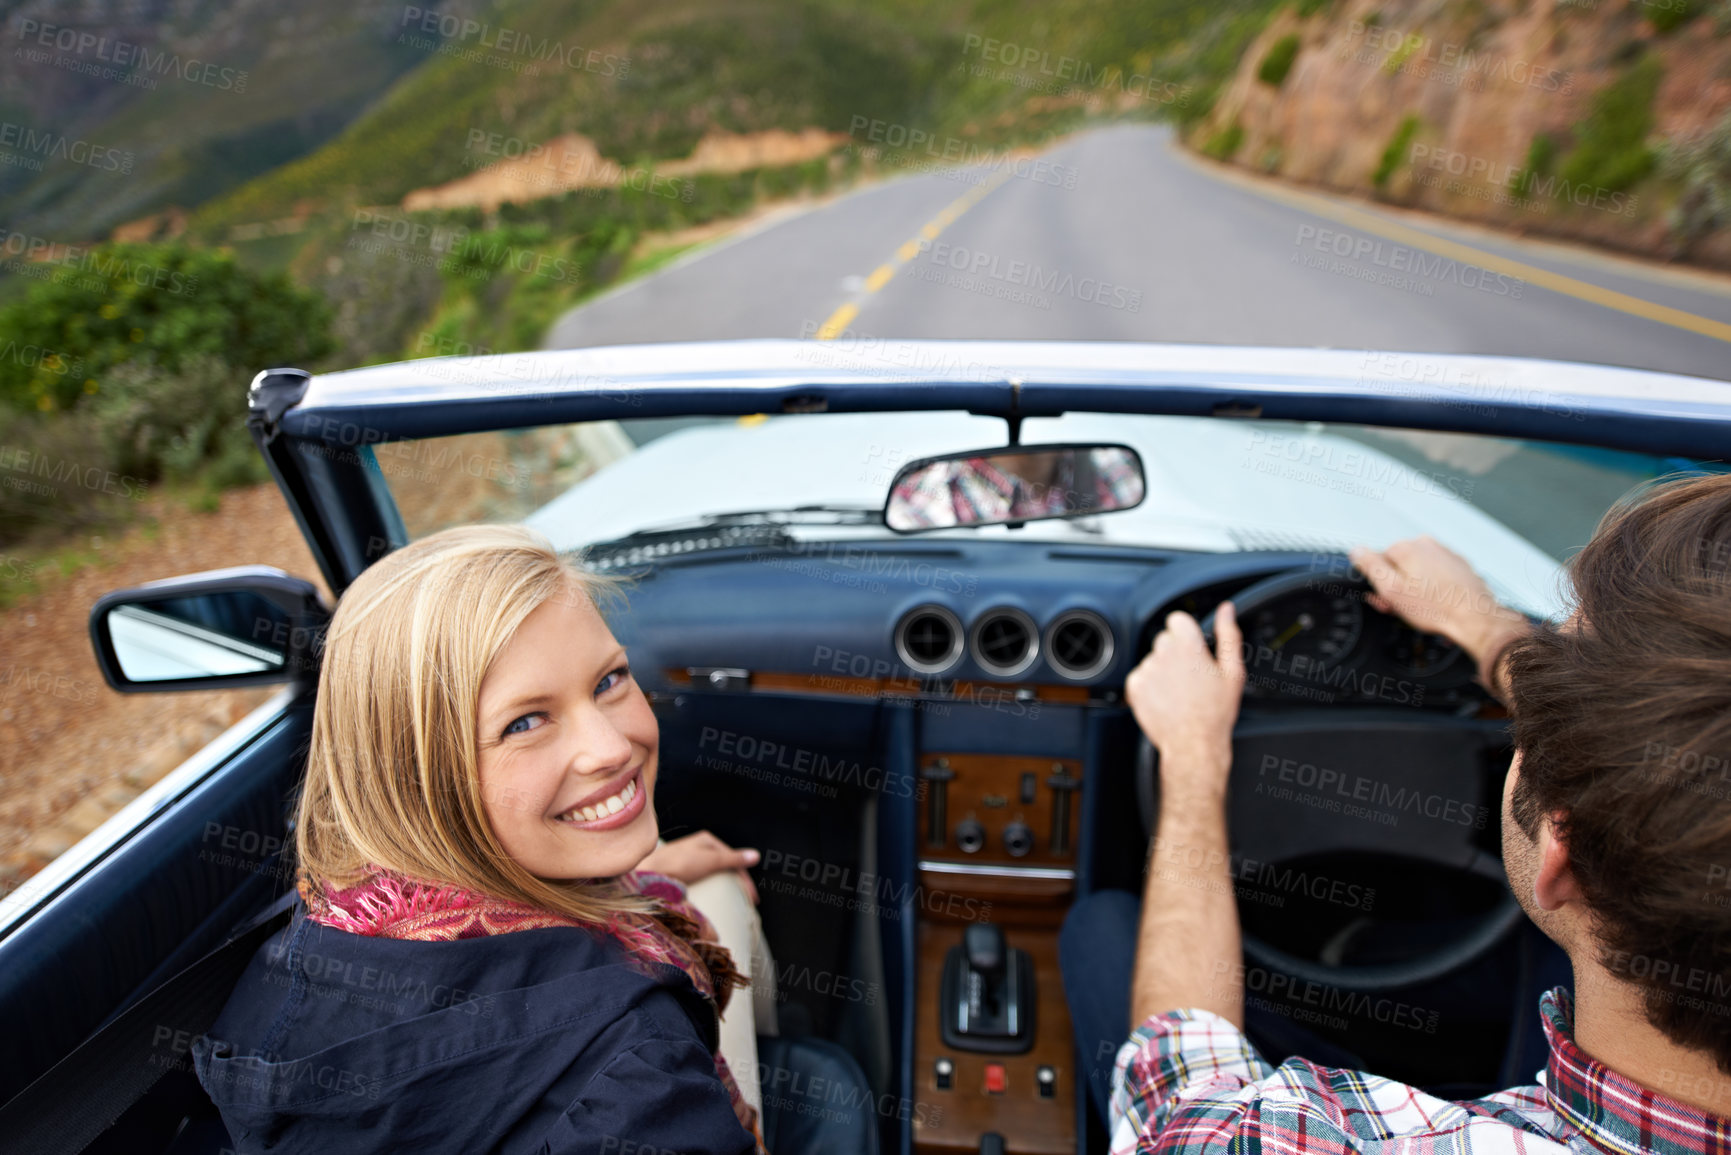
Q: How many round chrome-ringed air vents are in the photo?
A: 3